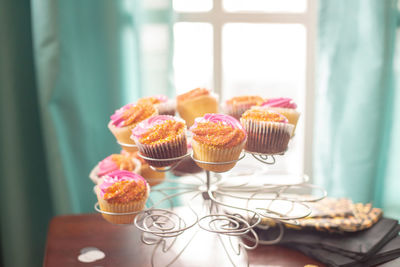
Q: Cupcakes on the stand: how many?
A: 12